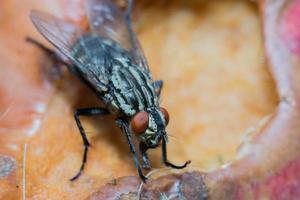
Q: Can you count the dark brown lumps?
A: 2